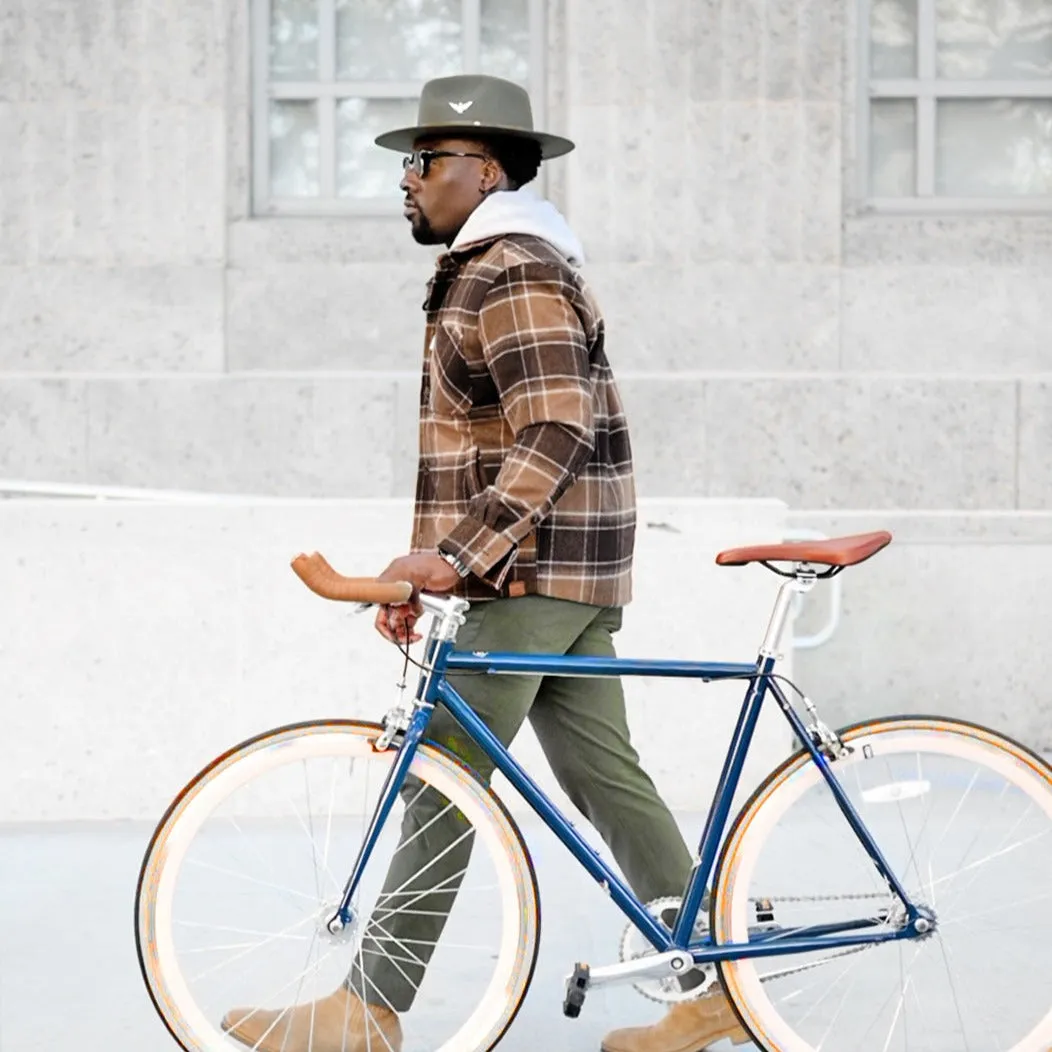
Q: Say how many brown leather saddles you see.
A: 1